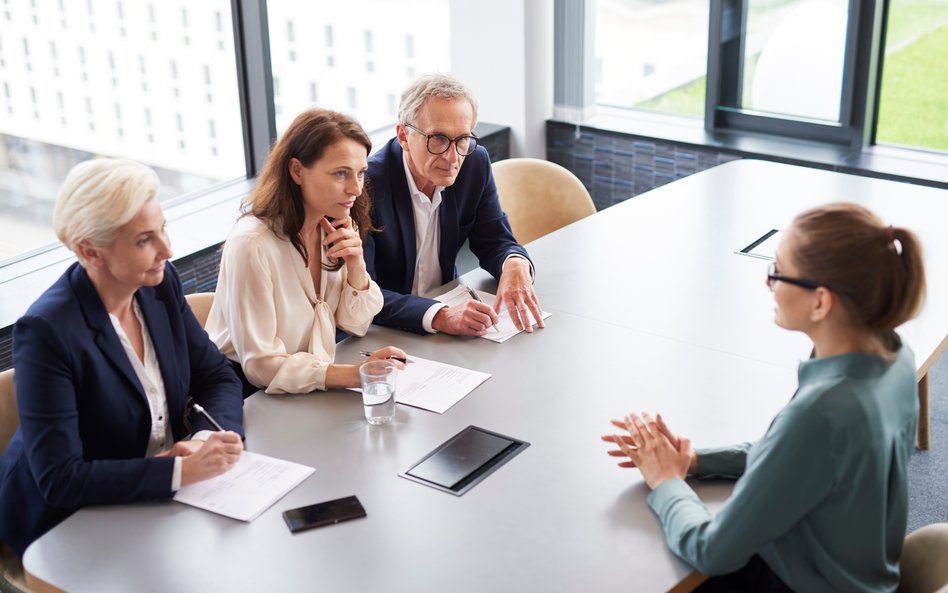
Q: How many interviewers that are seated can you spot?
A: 3